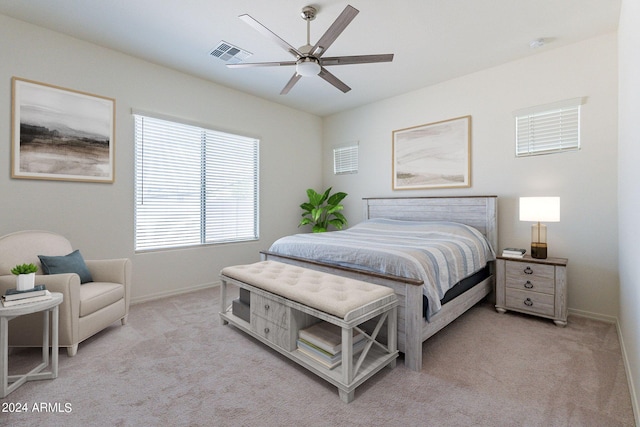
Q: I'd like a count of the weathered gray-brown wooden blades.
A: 6